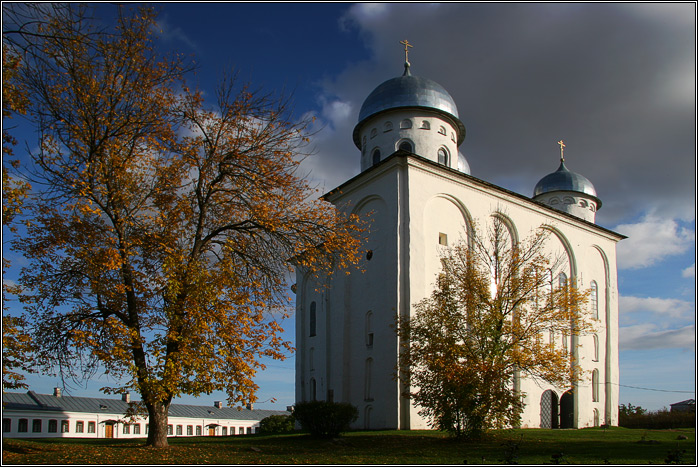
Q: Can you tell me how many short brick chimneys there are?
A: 5